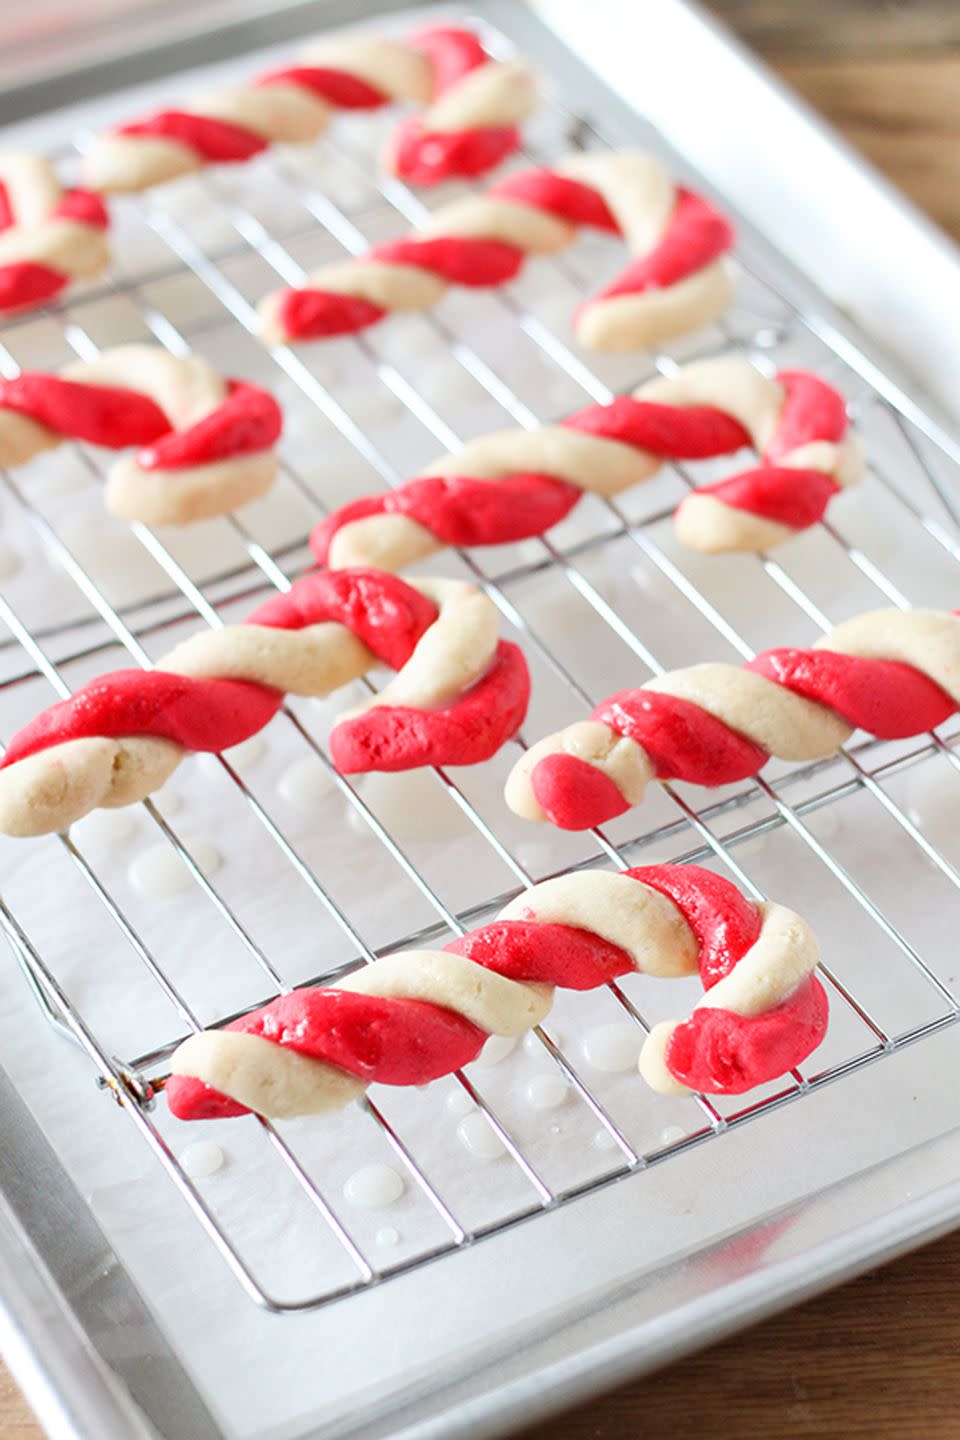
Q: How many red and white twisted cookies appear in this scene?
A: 8